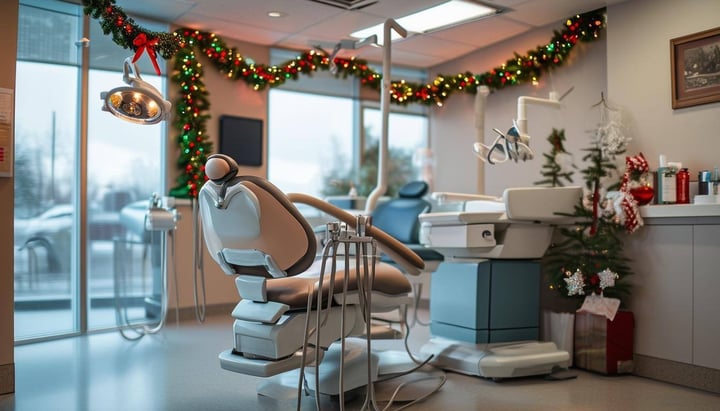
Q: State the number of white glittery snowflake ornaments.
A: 2